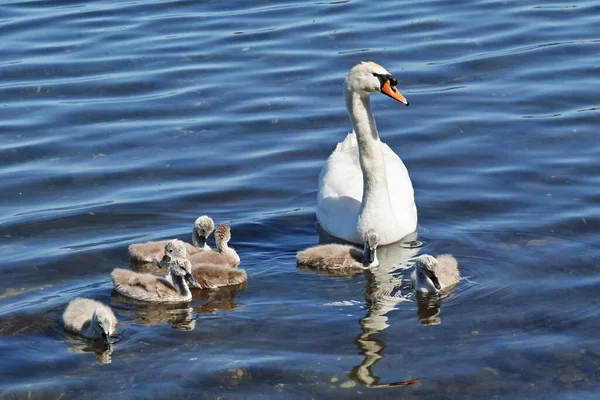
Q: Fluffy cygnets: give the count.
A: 7